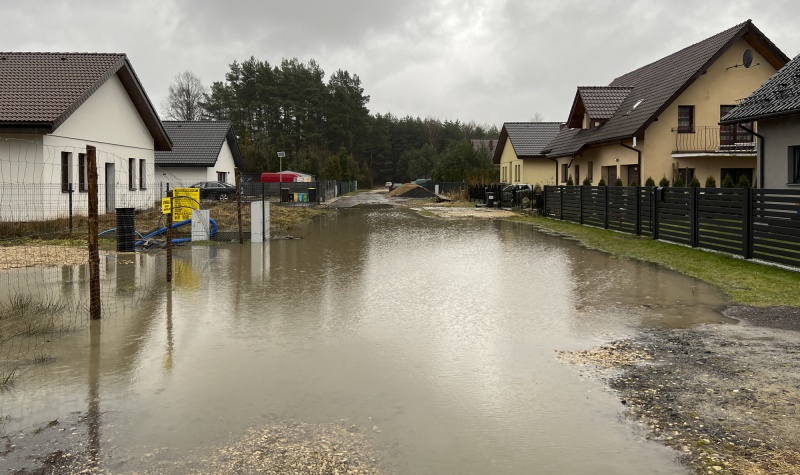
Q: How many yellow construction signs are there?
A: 2